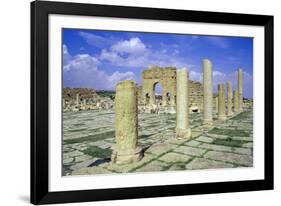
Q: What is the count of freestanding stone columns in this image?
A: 7